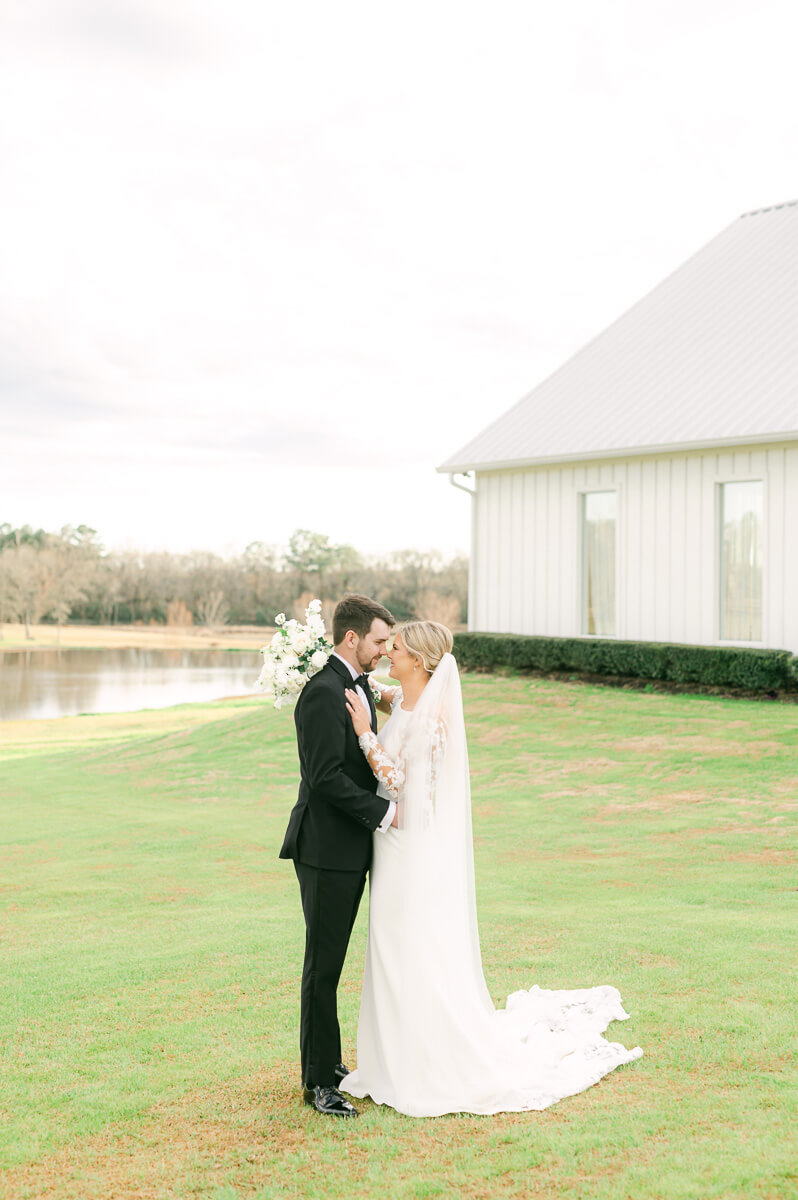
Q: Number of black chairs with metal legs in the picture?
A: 0